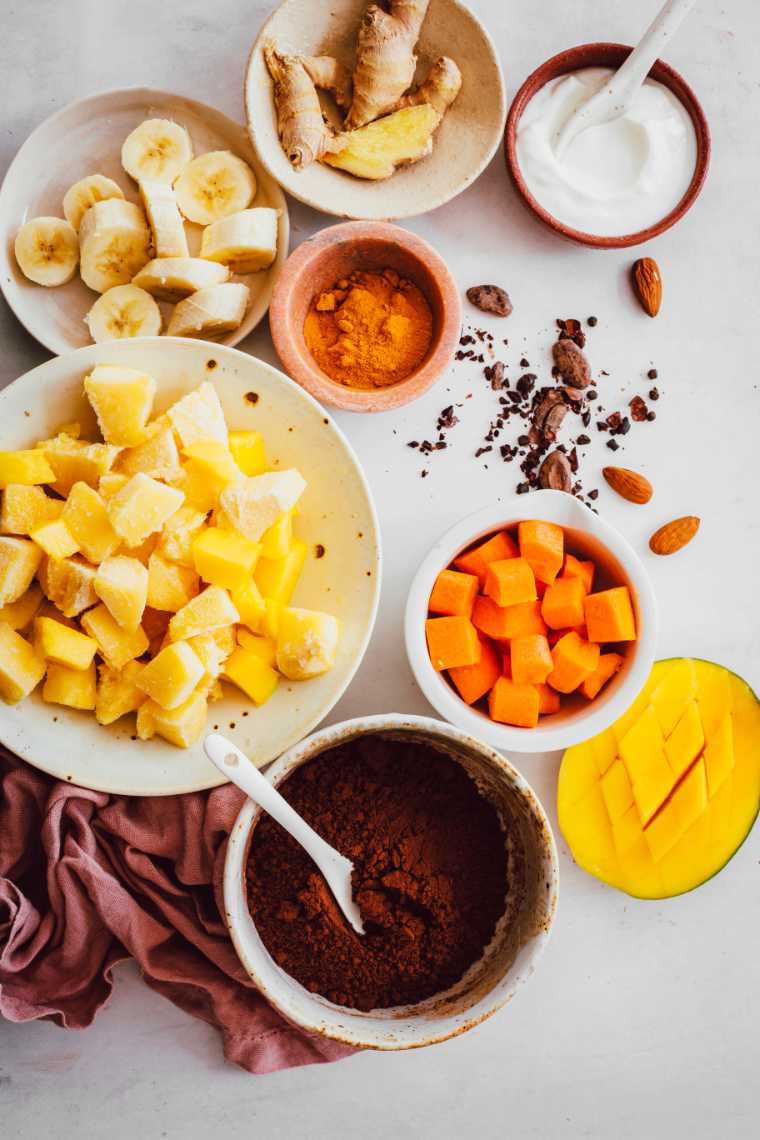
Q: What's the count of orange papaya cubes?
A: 15